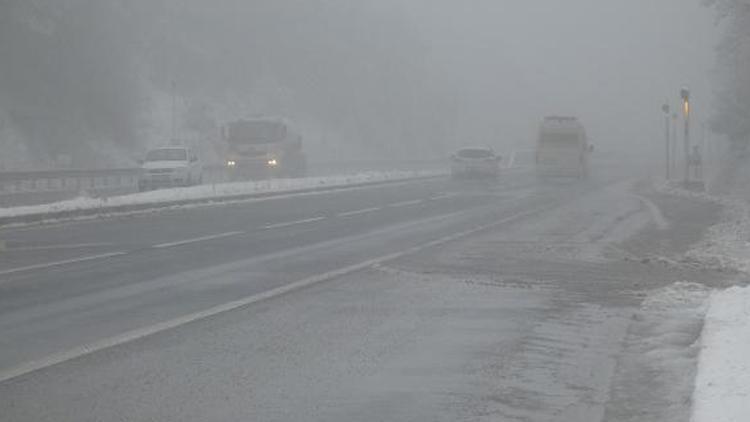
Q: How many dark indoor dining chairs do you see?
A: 0